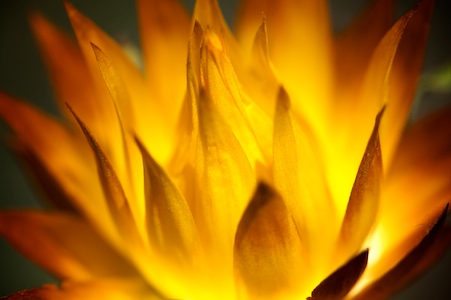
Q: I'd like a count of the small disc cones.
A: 0